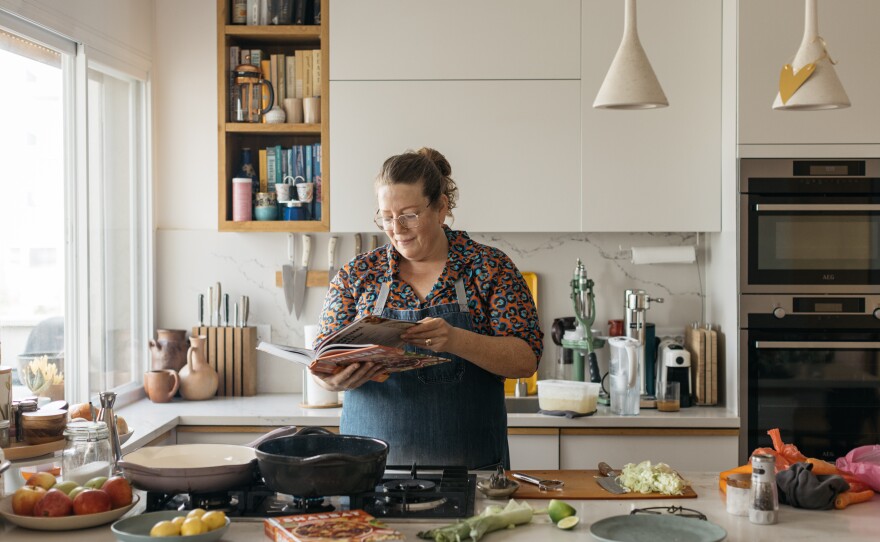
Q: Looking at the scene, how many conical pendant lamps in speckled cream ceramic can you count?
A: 2